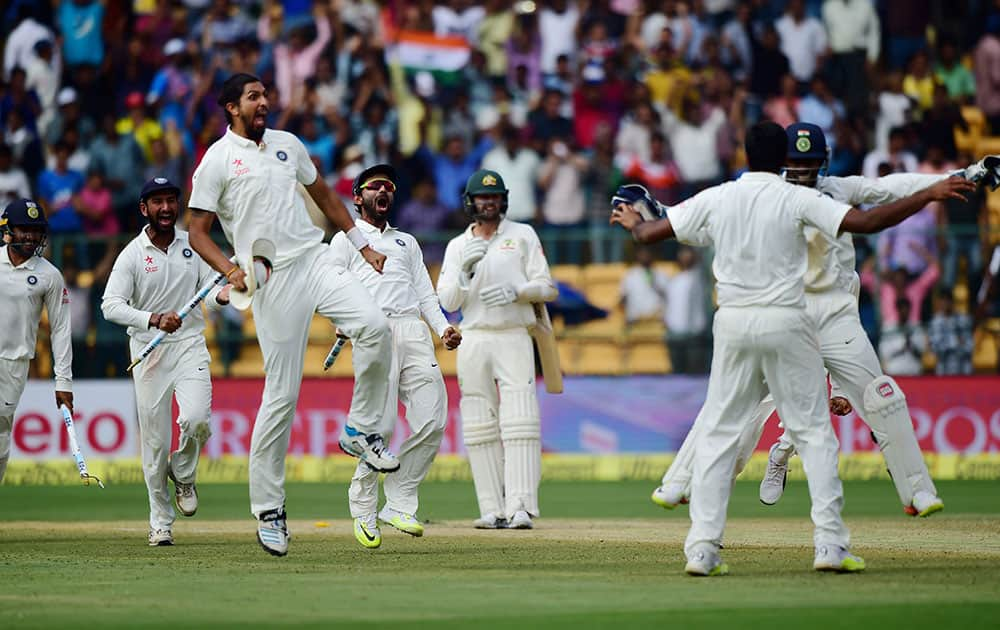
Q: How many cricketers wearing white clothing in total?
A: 7